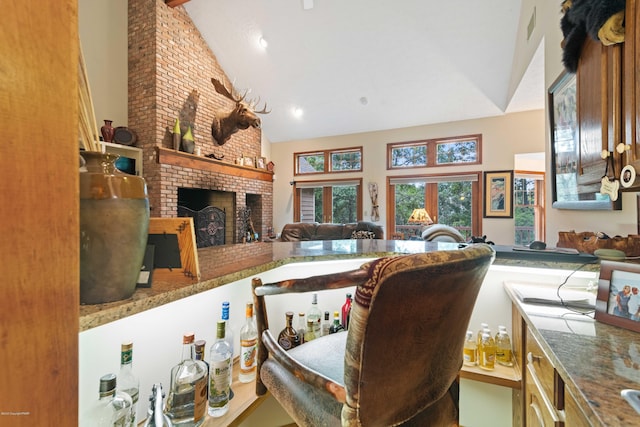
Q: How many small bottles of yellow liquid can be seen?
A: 6